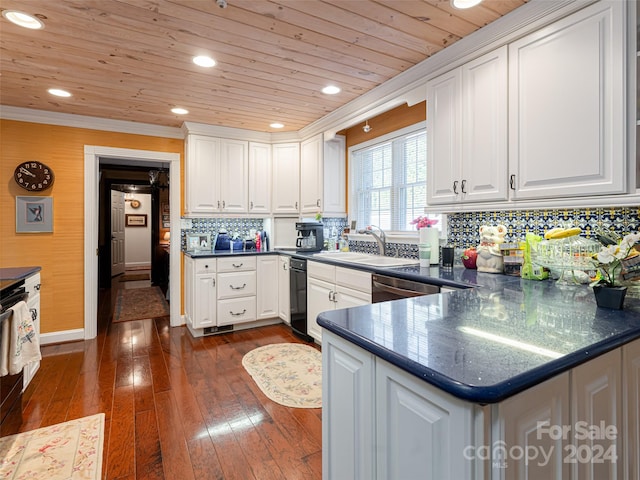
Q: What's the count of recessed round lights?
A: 7